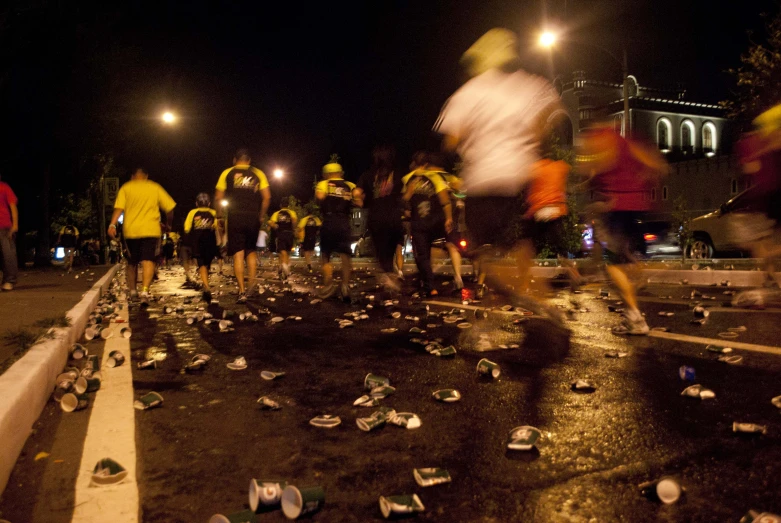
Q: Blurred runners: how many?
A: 4